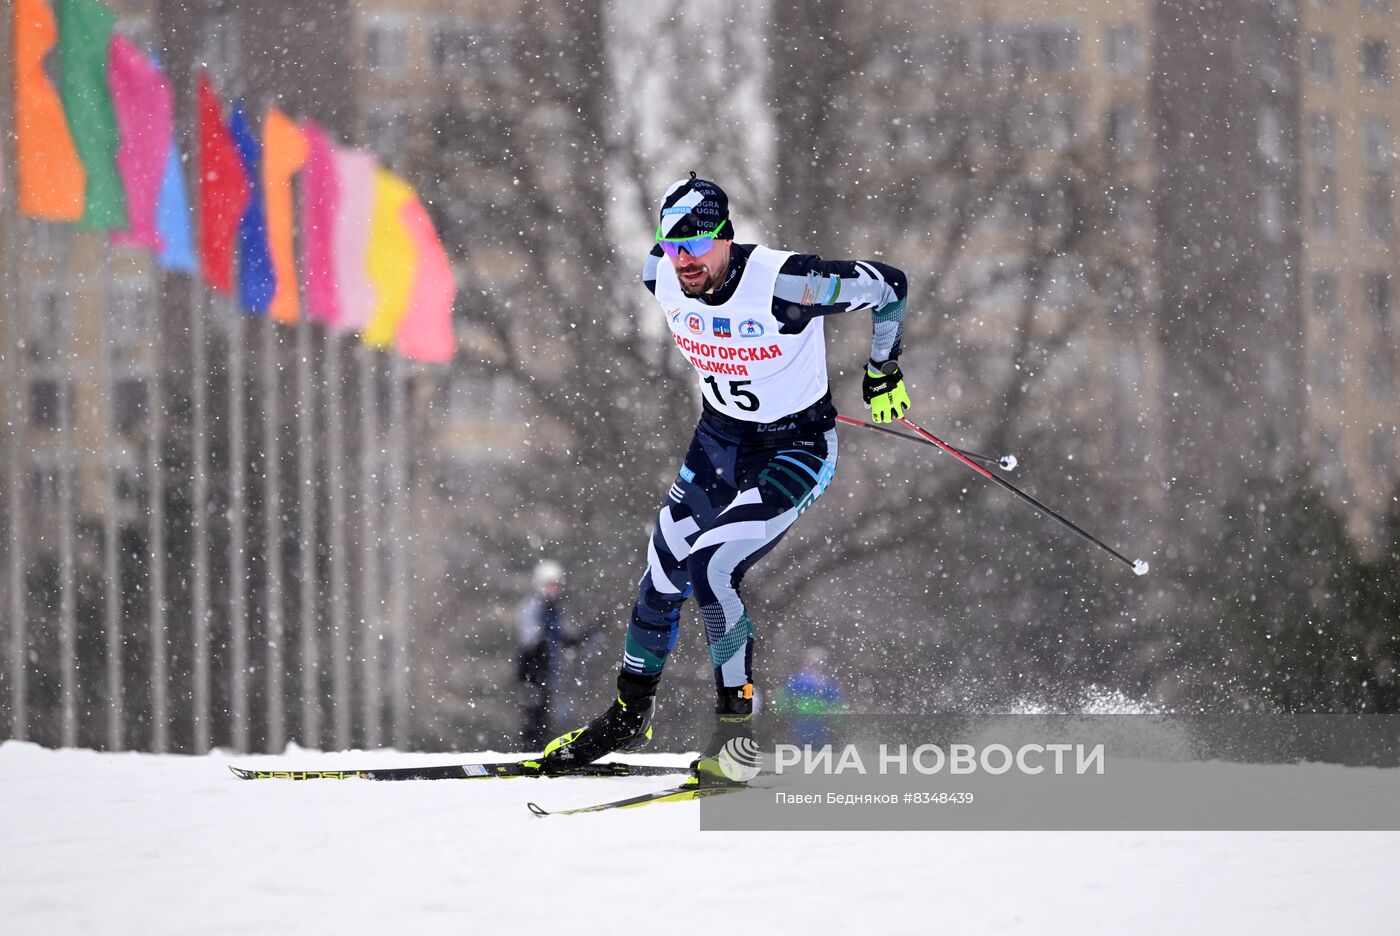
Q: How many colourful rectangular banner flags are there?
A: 11